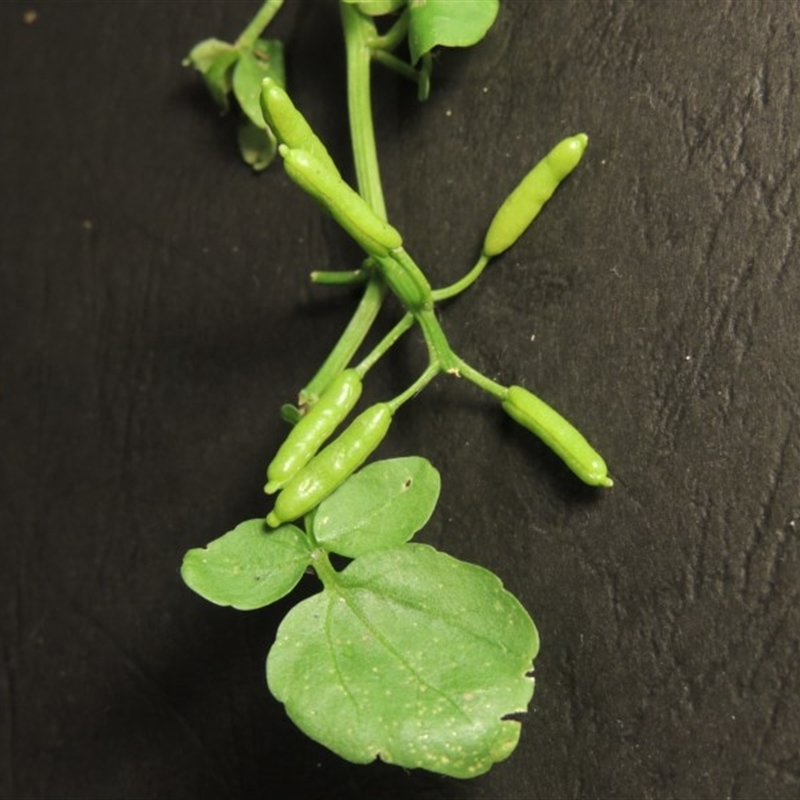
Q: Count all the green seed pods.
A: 6